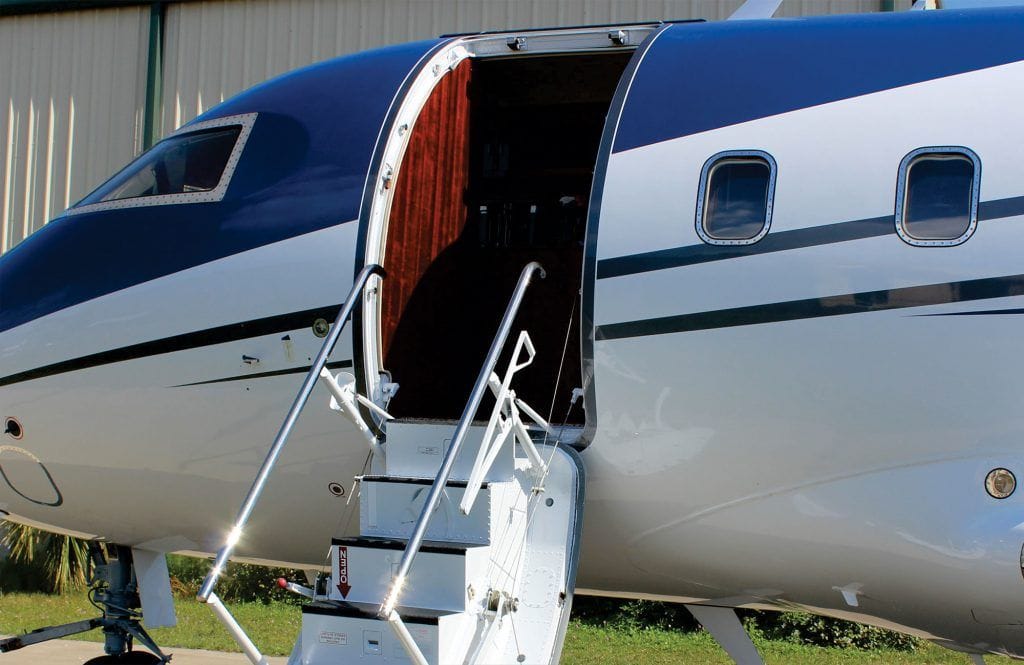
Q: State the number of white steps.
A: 4